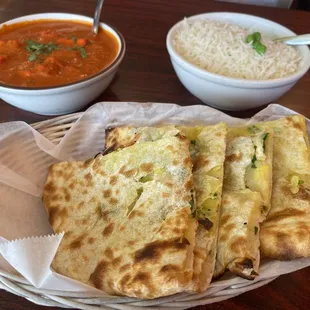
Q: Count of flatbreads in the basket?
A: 4